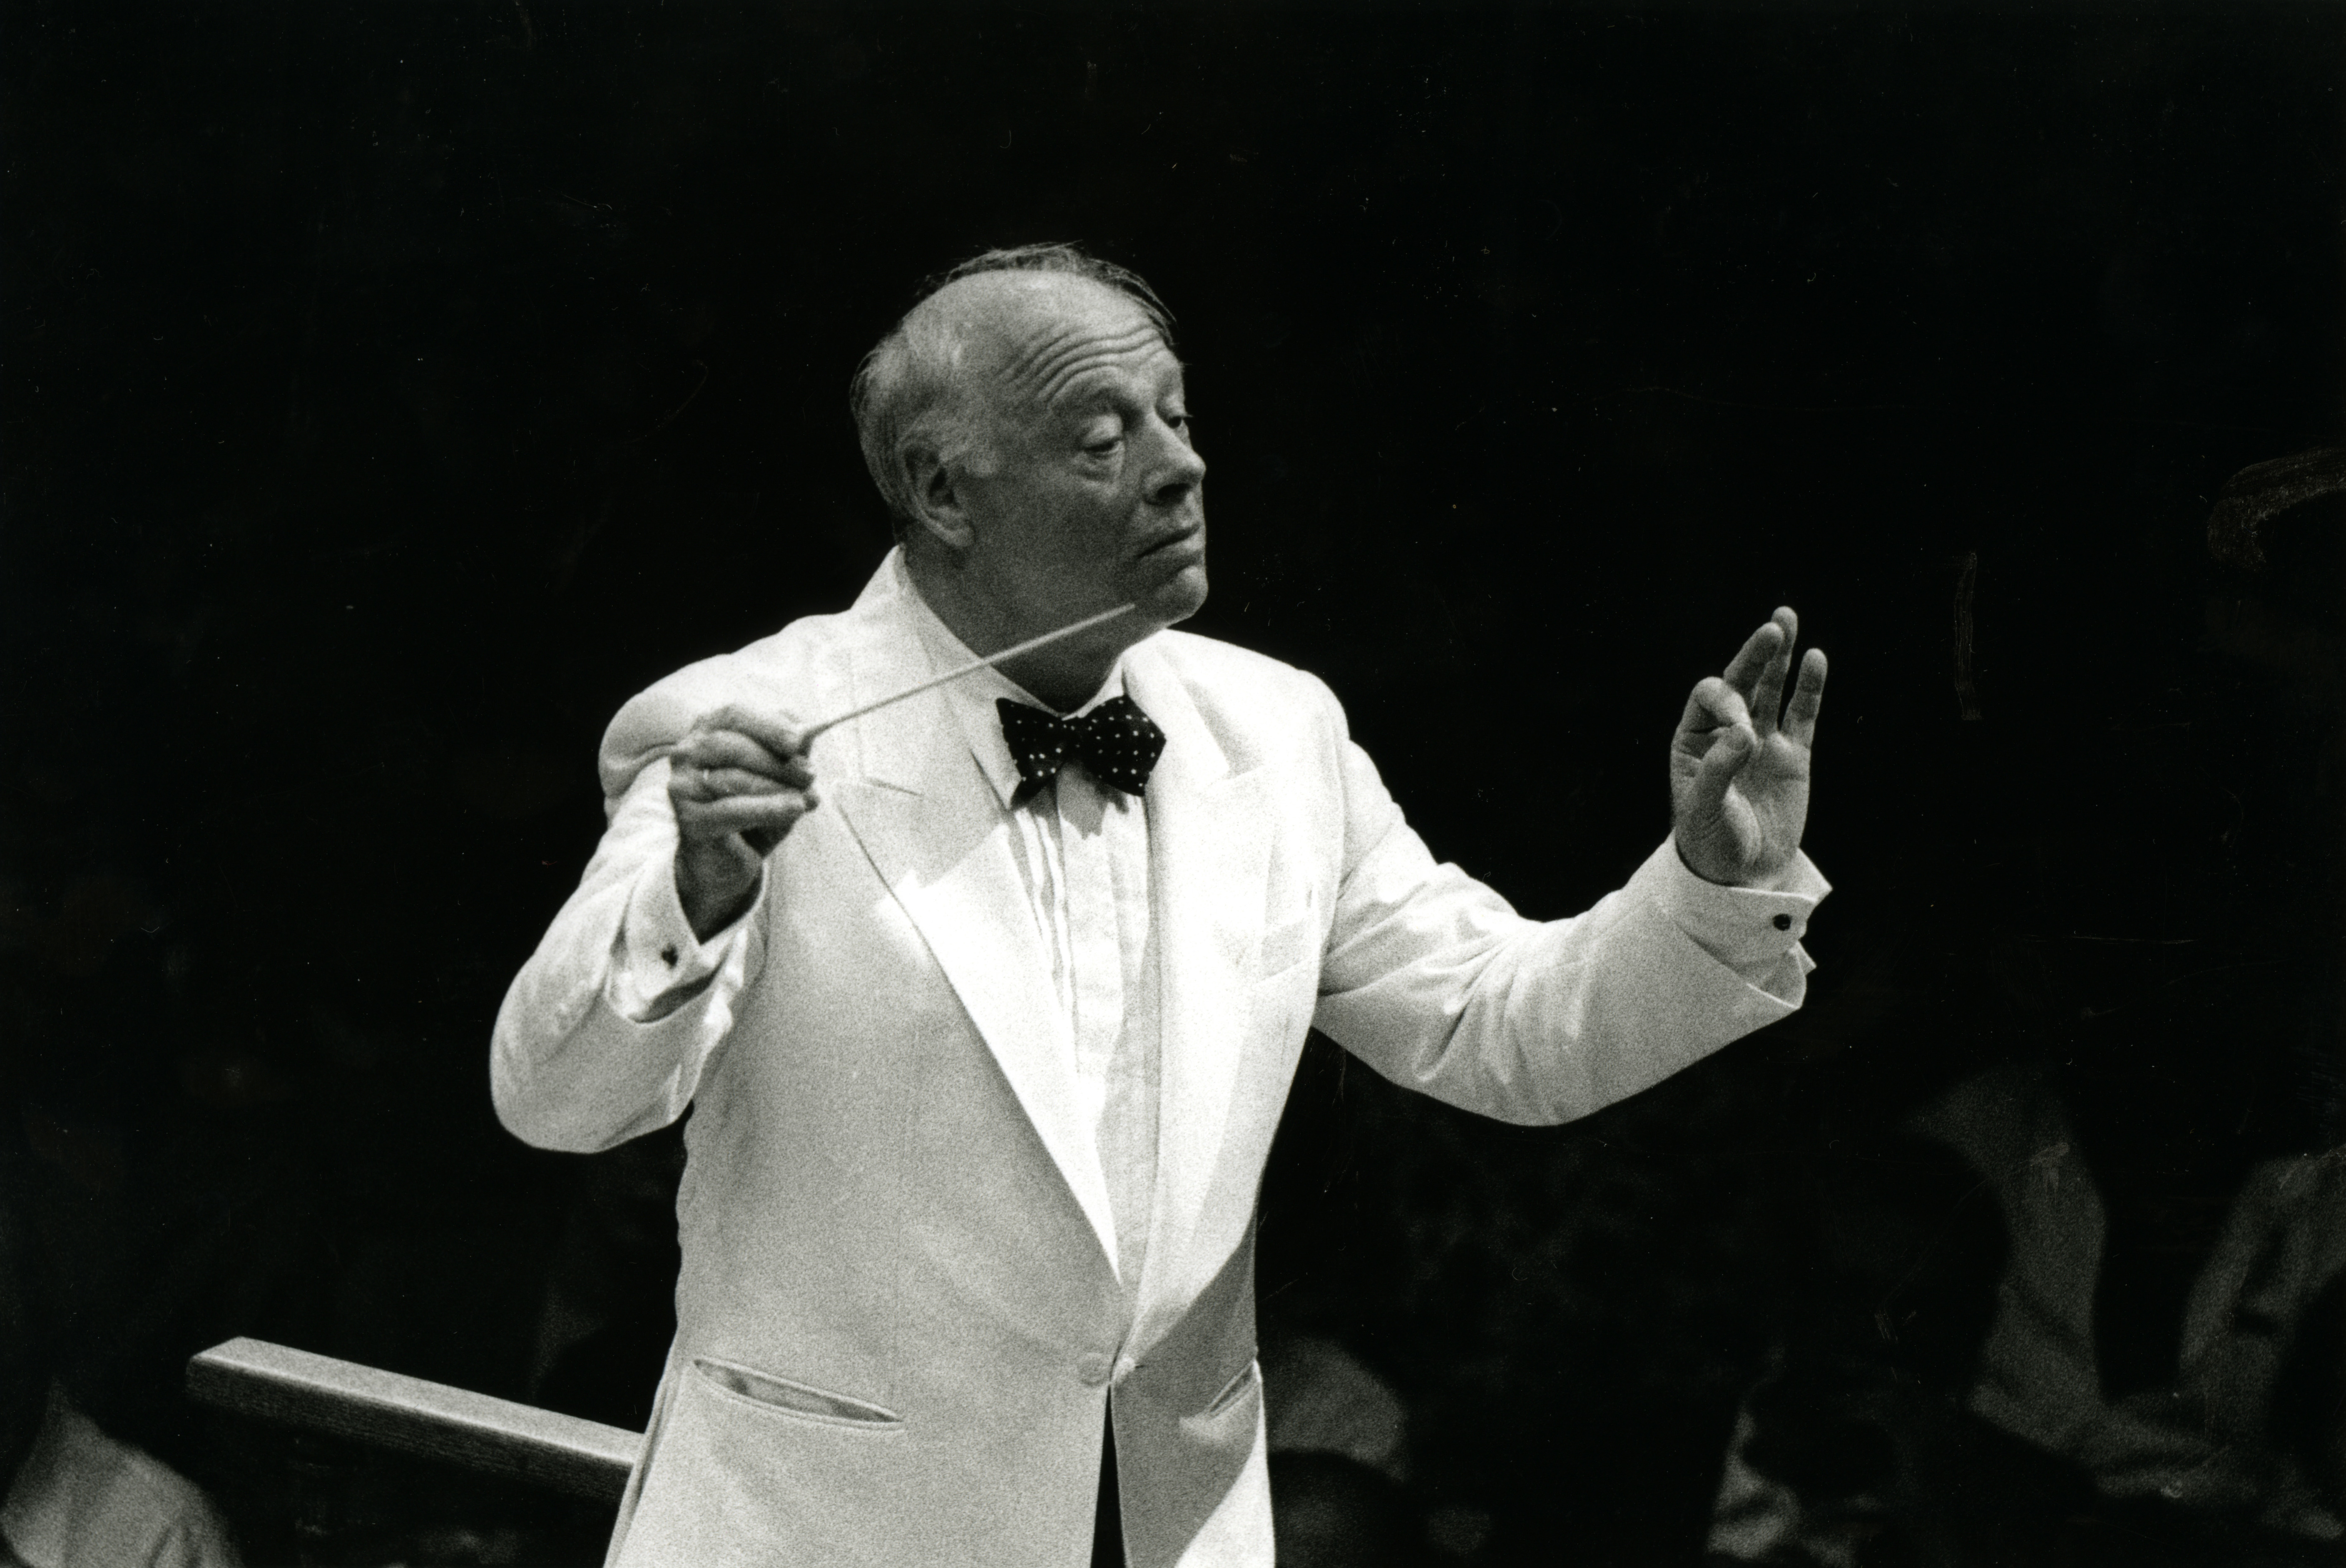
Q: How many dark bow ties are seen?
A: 1